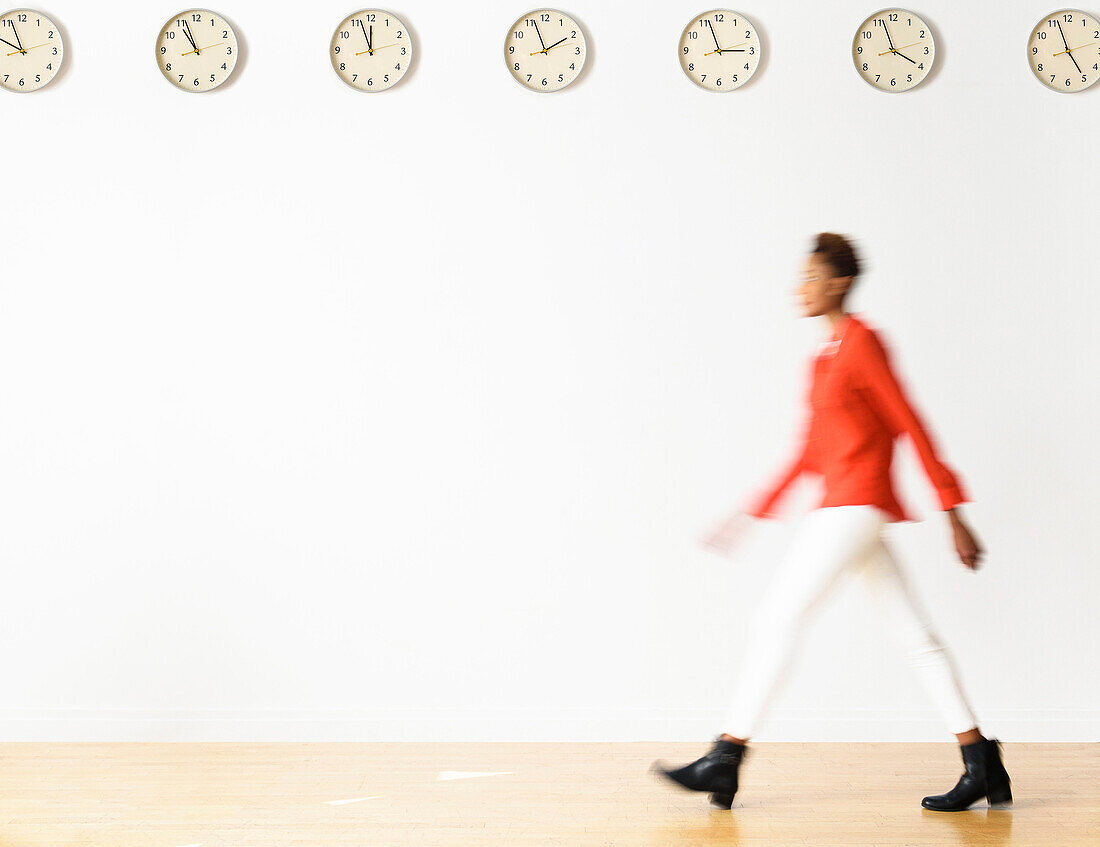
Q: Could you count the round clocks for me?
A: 7